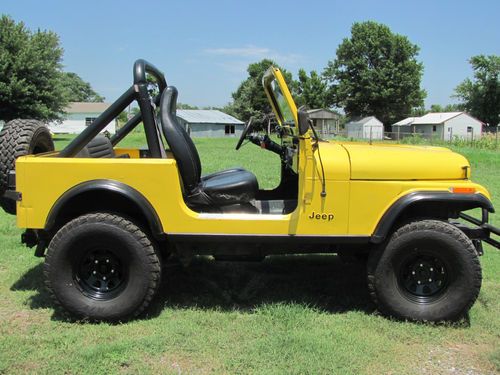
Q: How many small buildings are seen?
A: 5